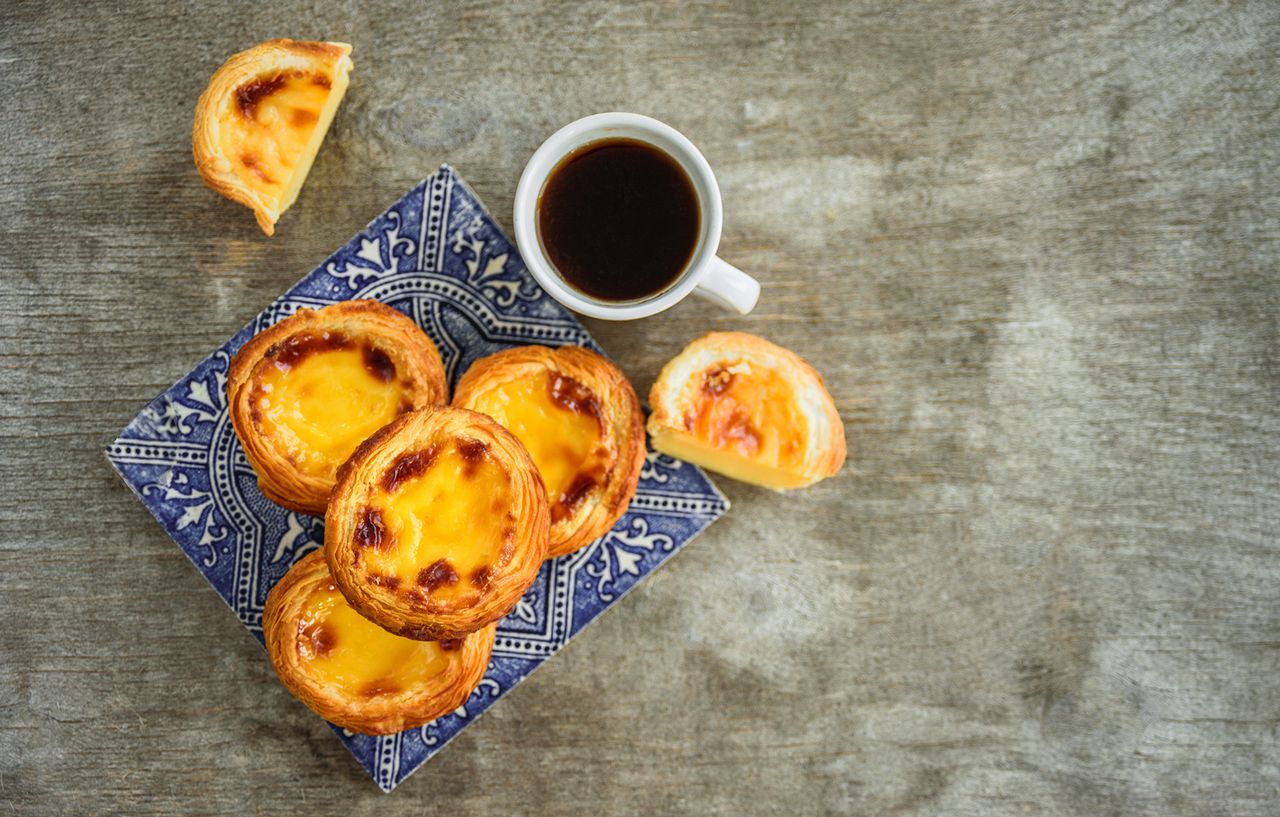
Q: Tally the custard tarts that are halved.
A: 2